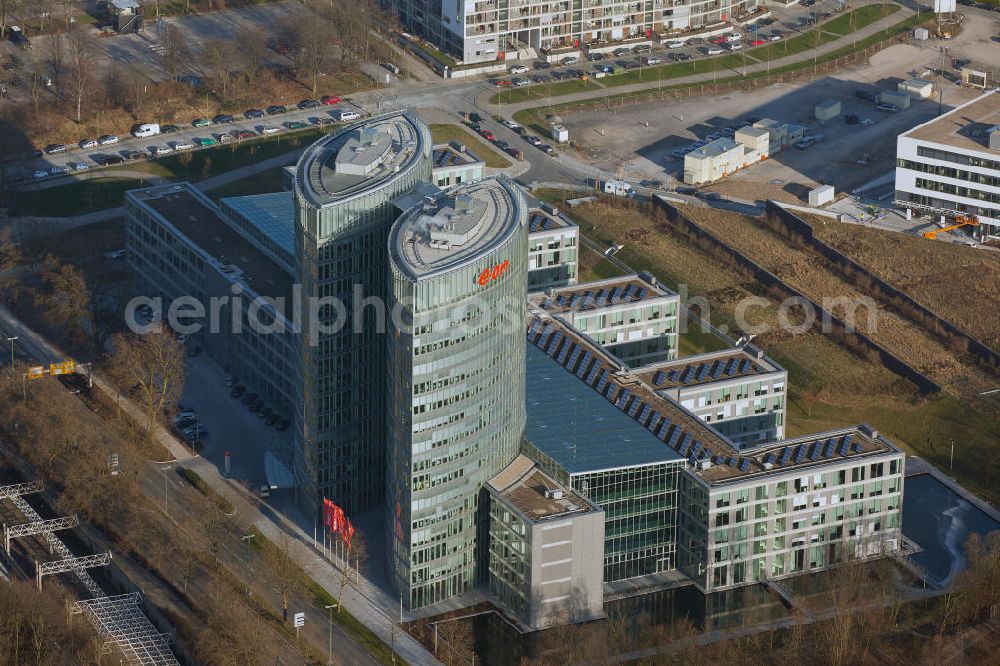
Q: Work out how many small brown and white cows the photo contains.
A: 0